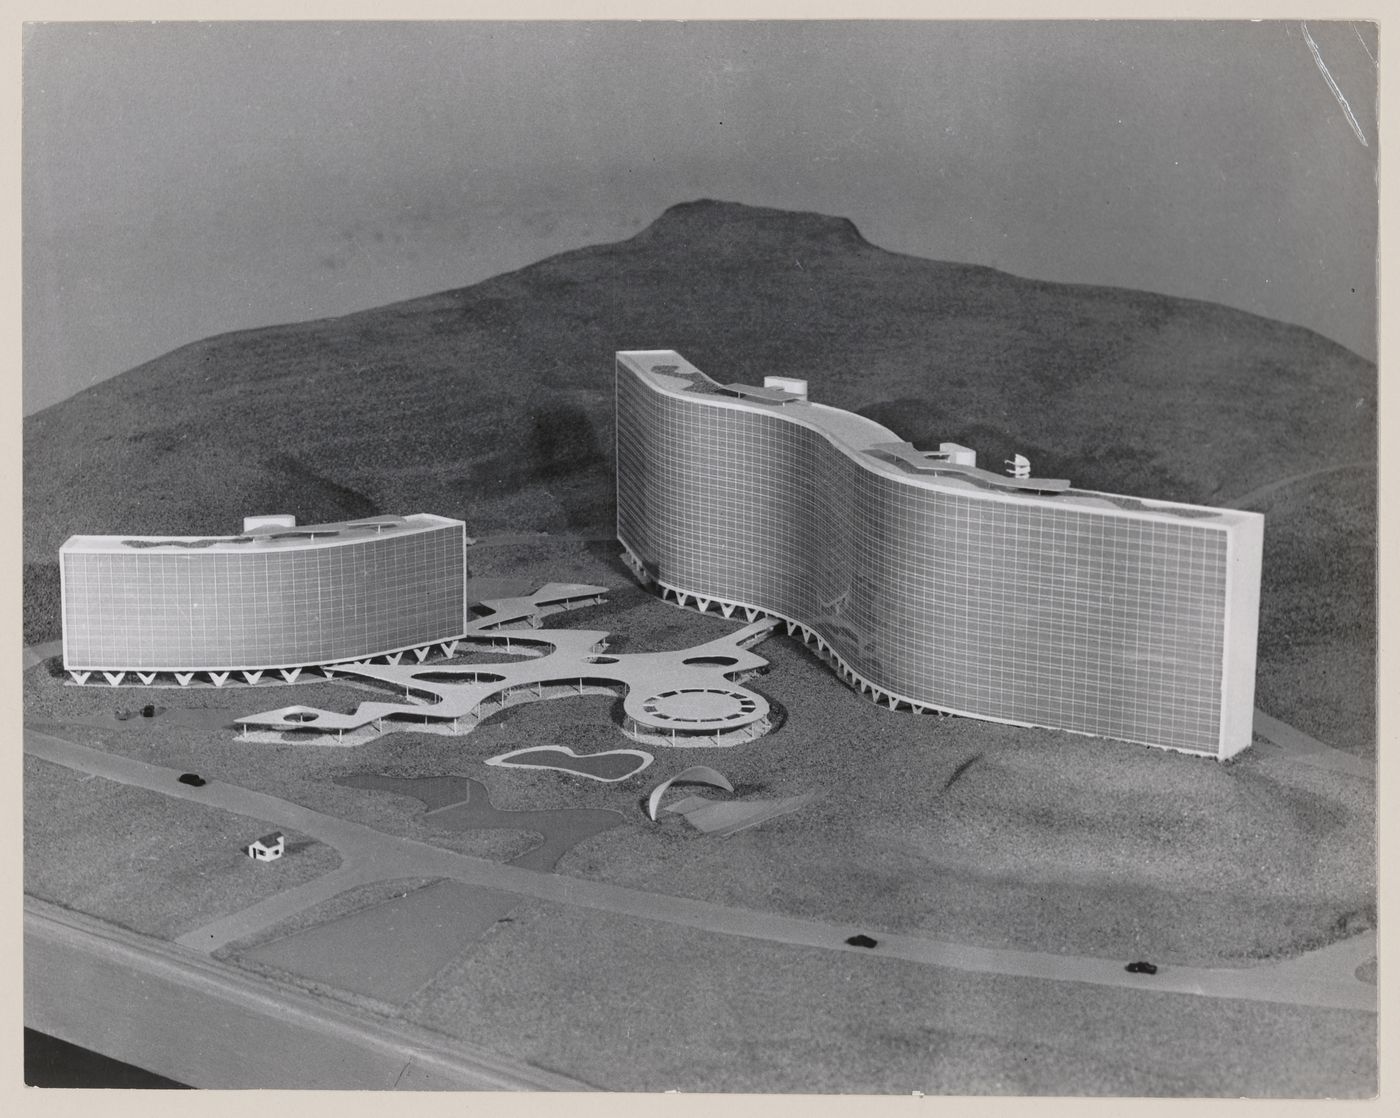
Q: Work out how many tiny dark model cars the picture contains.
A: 4